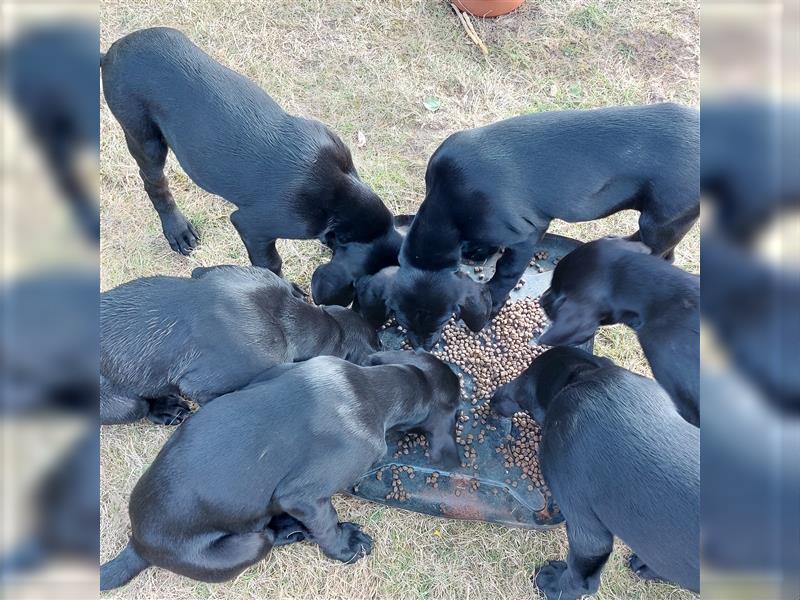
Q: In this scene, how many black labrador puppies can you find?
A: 6